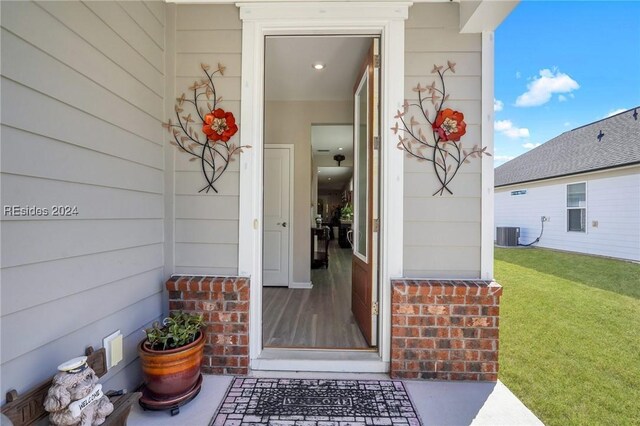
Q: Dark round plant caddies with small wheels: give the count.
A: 1